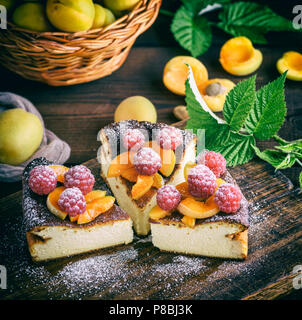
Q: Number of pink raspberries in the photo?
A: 10